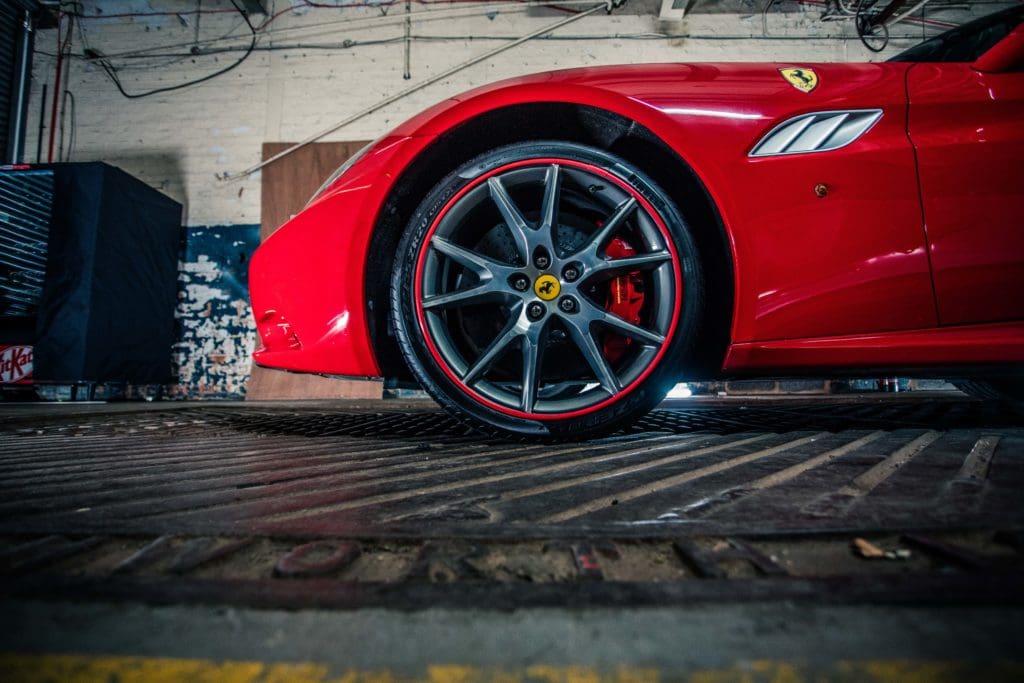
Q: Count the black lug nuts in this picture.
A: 5